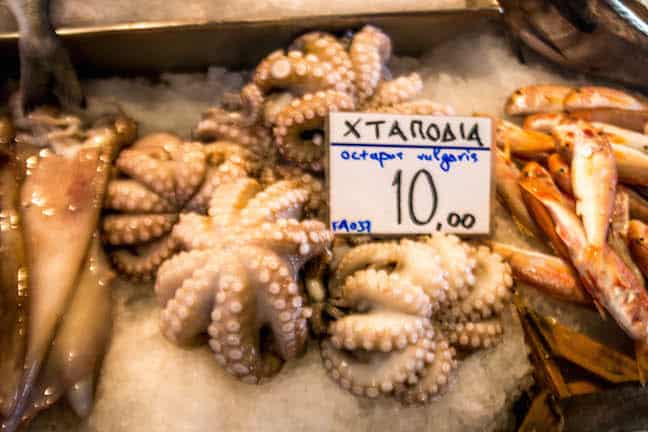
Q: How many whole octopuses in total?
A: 4